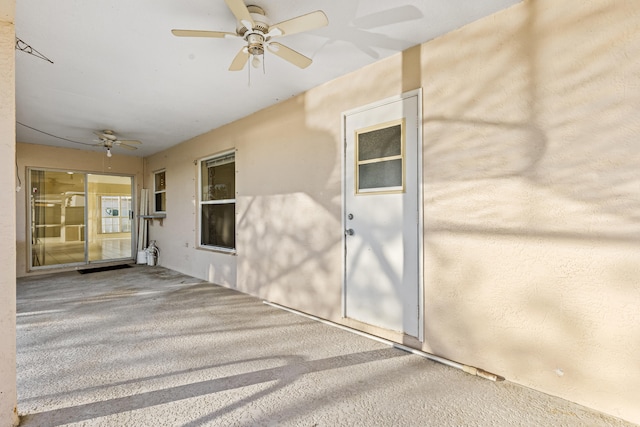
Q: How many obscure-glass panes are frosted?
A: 2